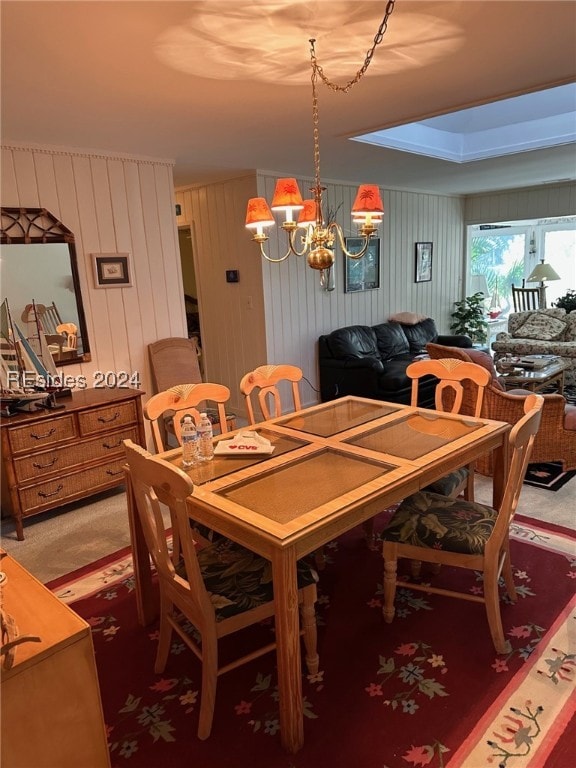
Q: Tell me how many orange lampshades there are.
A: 5